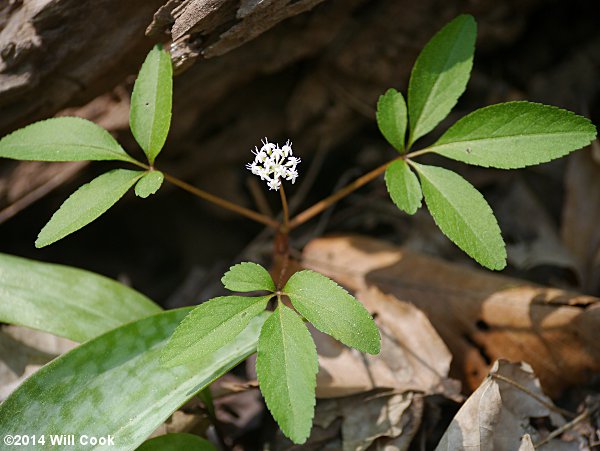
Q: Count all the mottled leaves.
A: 2